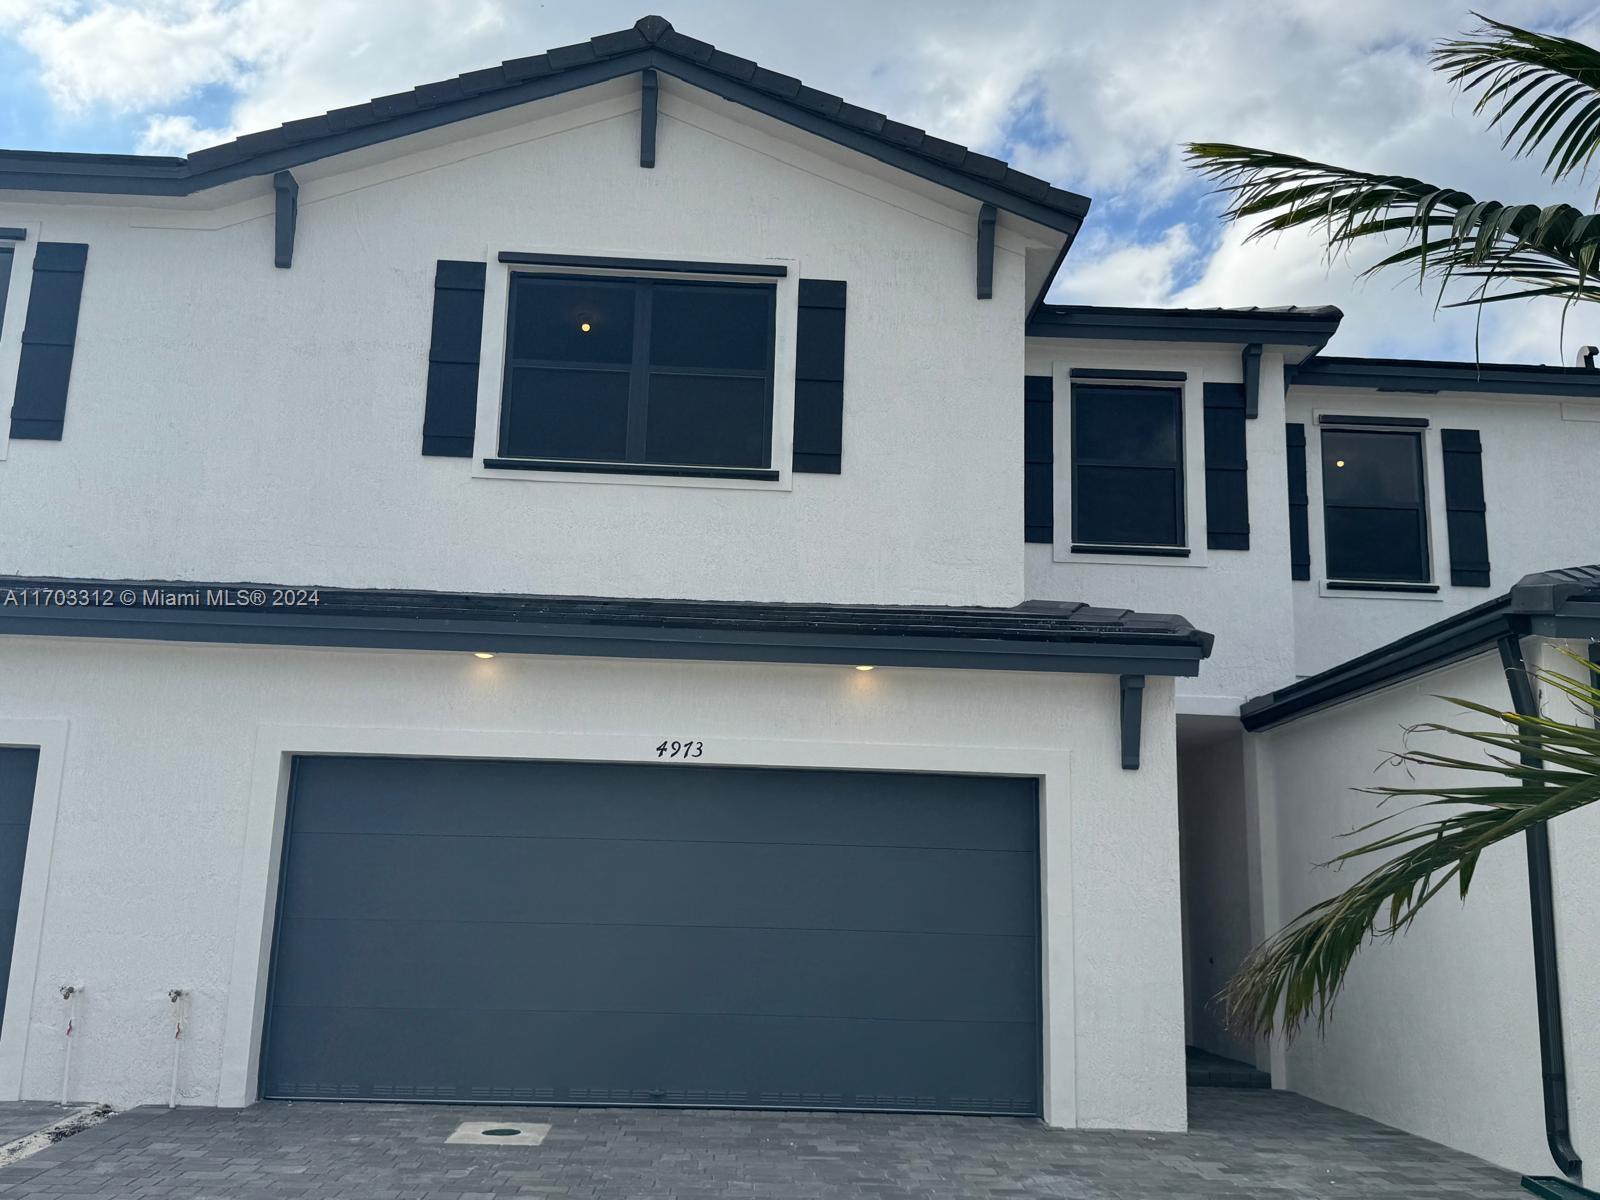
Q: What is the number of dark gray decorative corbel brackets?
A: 5